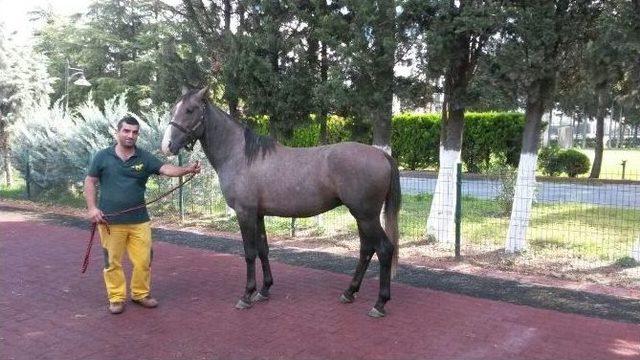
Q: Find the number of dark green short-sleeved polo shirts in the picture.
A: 1